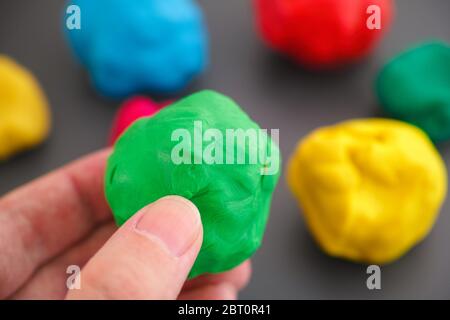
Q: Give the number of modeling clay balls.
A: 7